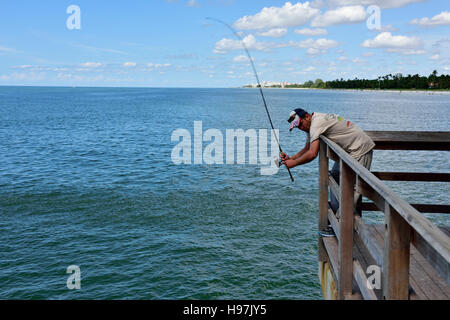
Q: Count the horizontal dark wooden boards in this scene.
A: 3